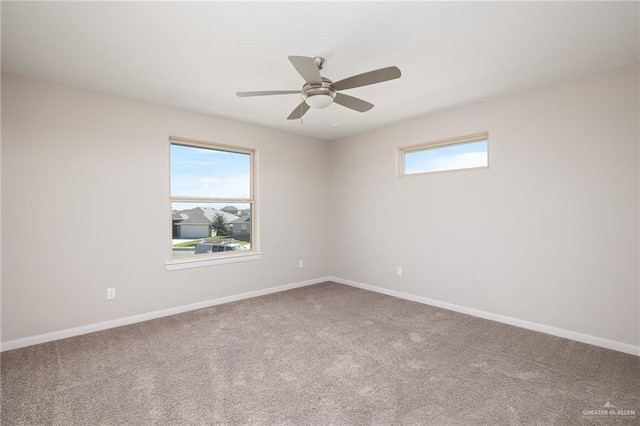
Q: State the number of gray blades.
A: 5